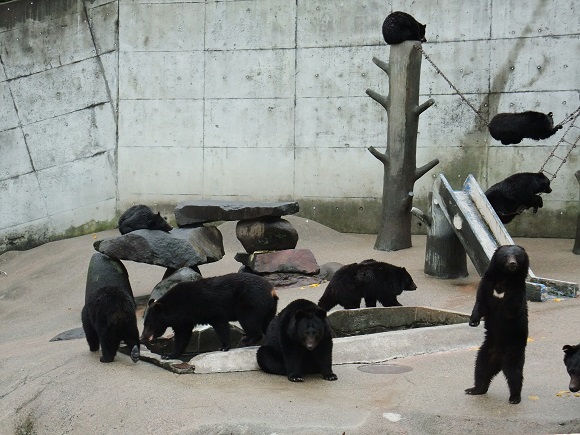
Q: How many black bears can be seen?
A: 10